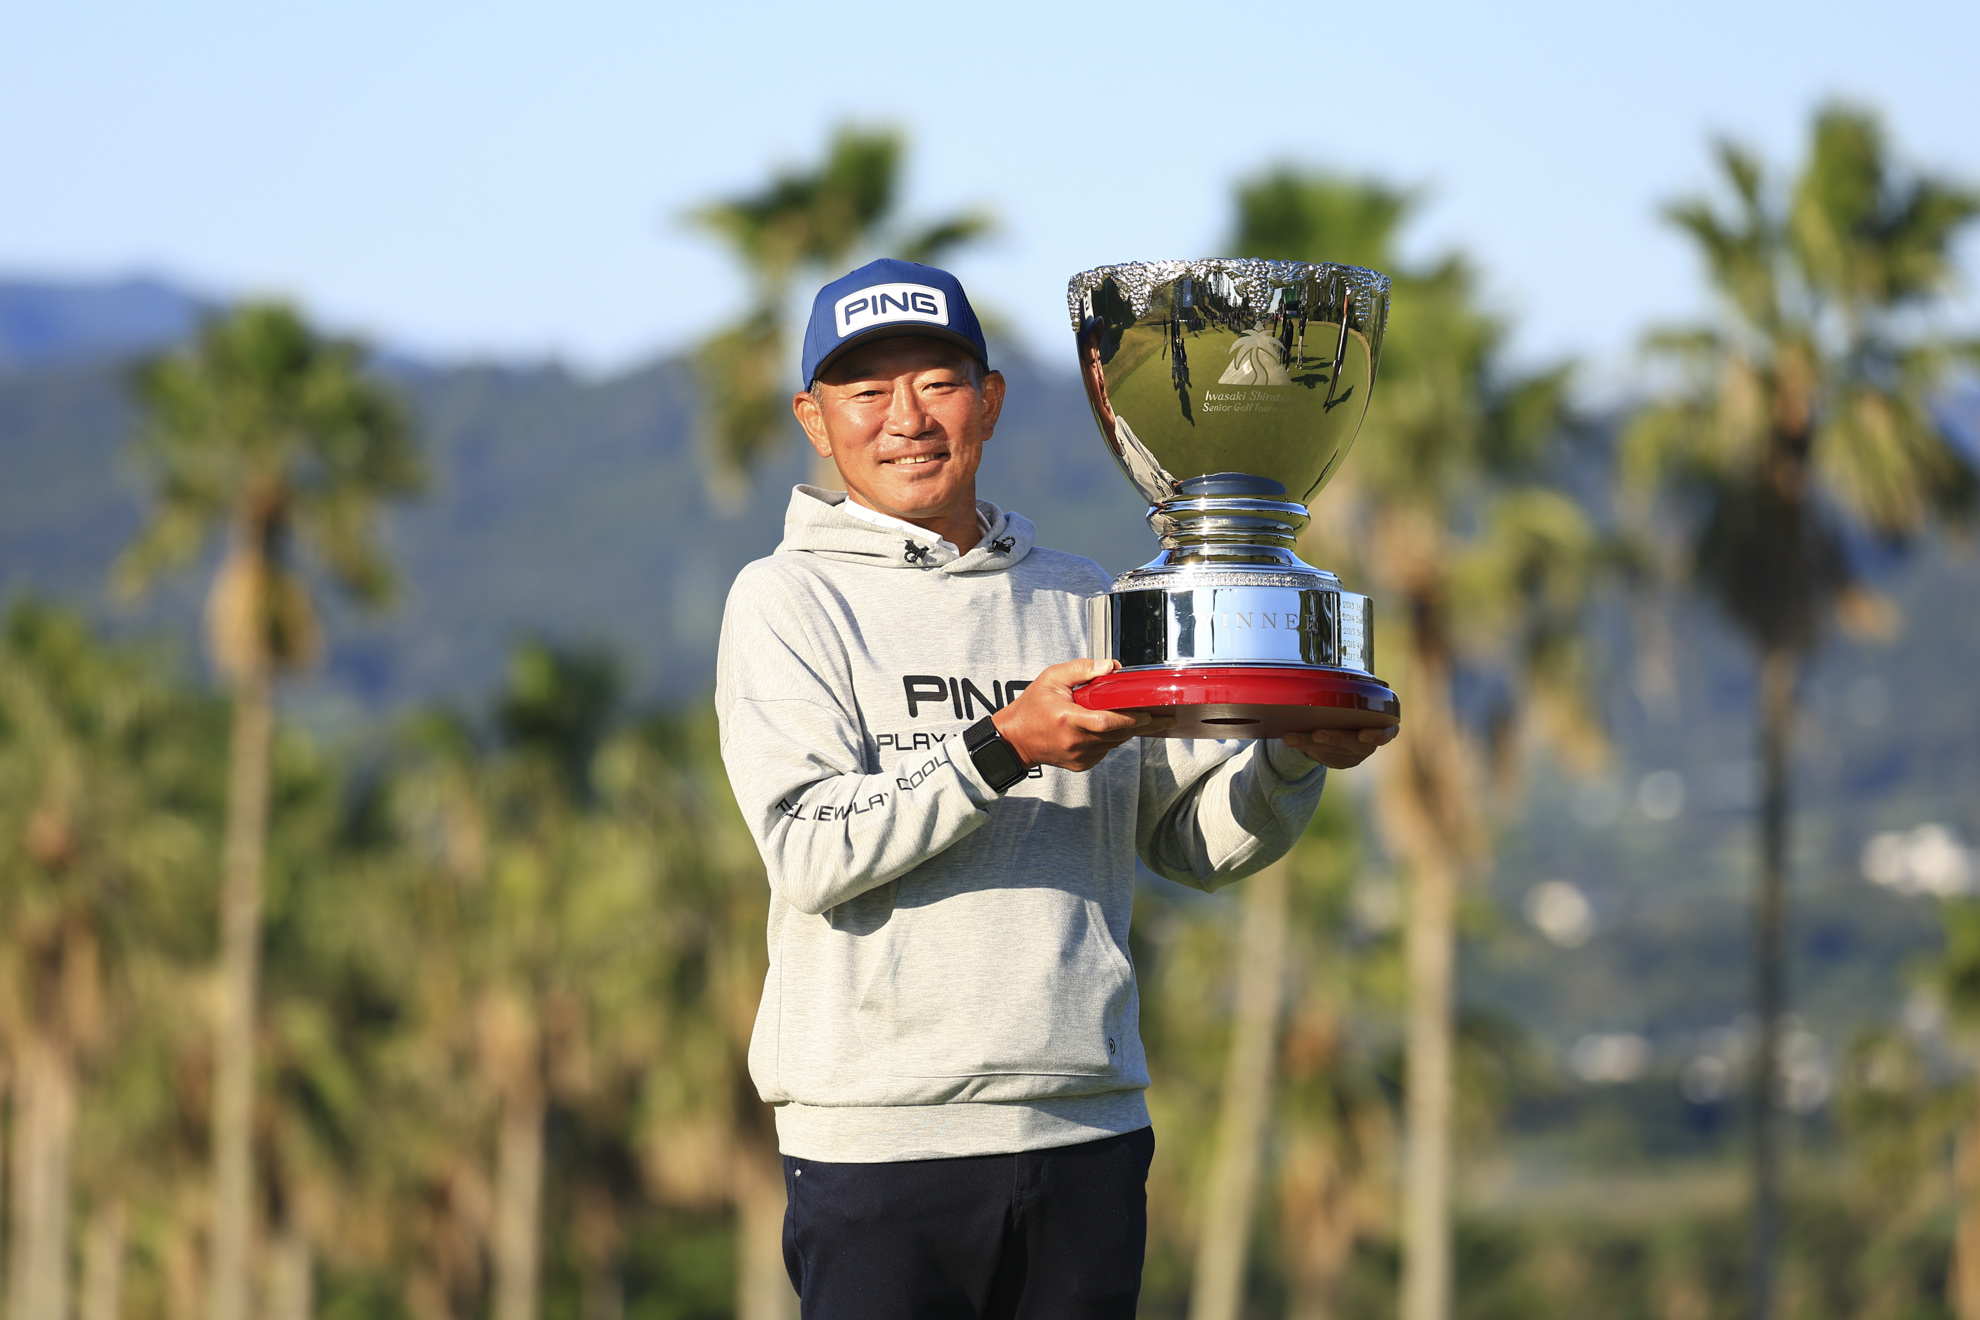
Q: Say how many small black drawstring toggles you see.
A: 2